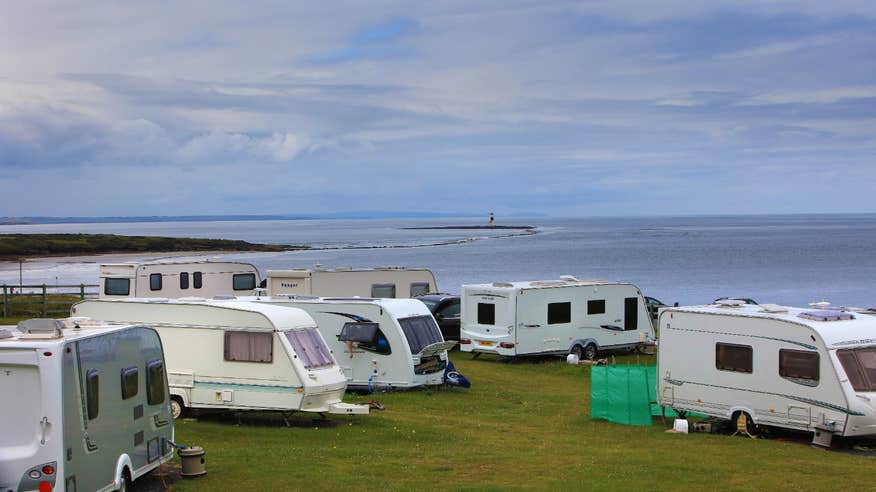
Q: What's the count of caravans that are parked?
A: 7